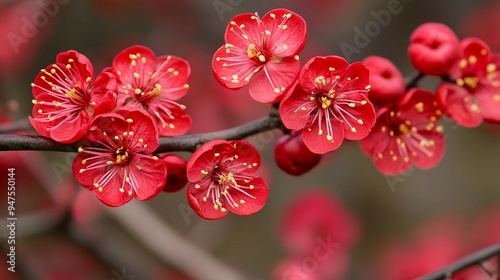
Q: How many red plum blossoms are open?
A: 8